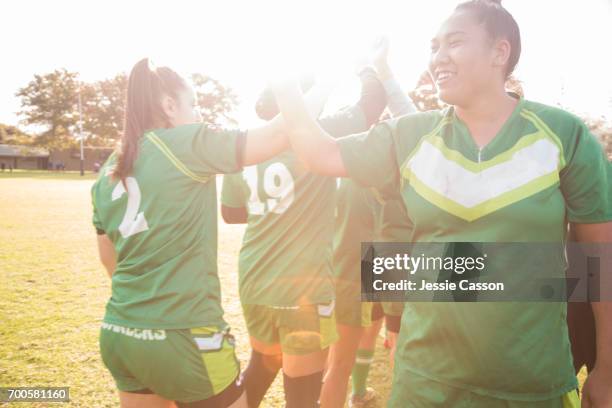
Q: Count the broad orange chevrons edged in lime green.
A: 0